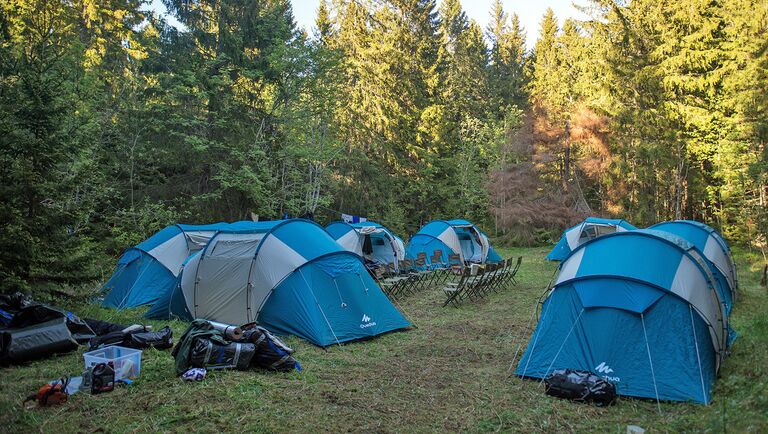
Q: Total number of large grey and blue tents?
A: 7